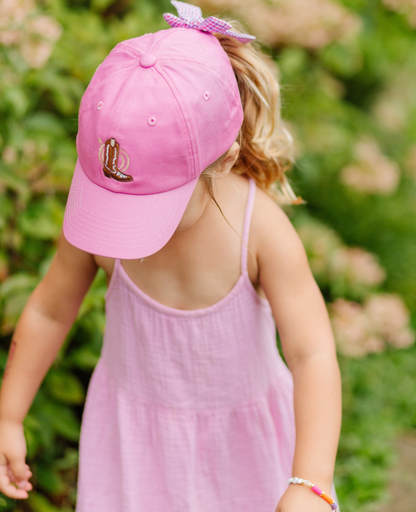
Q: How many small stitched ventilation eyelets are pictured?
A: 3